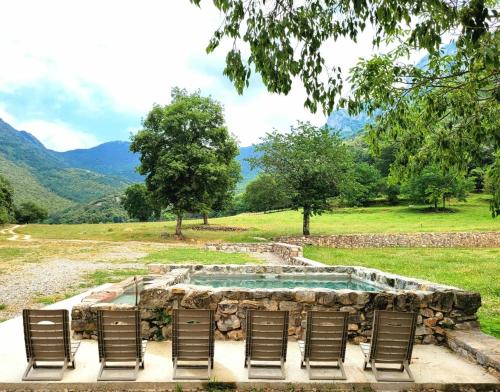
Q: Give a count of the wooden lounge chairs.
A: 6